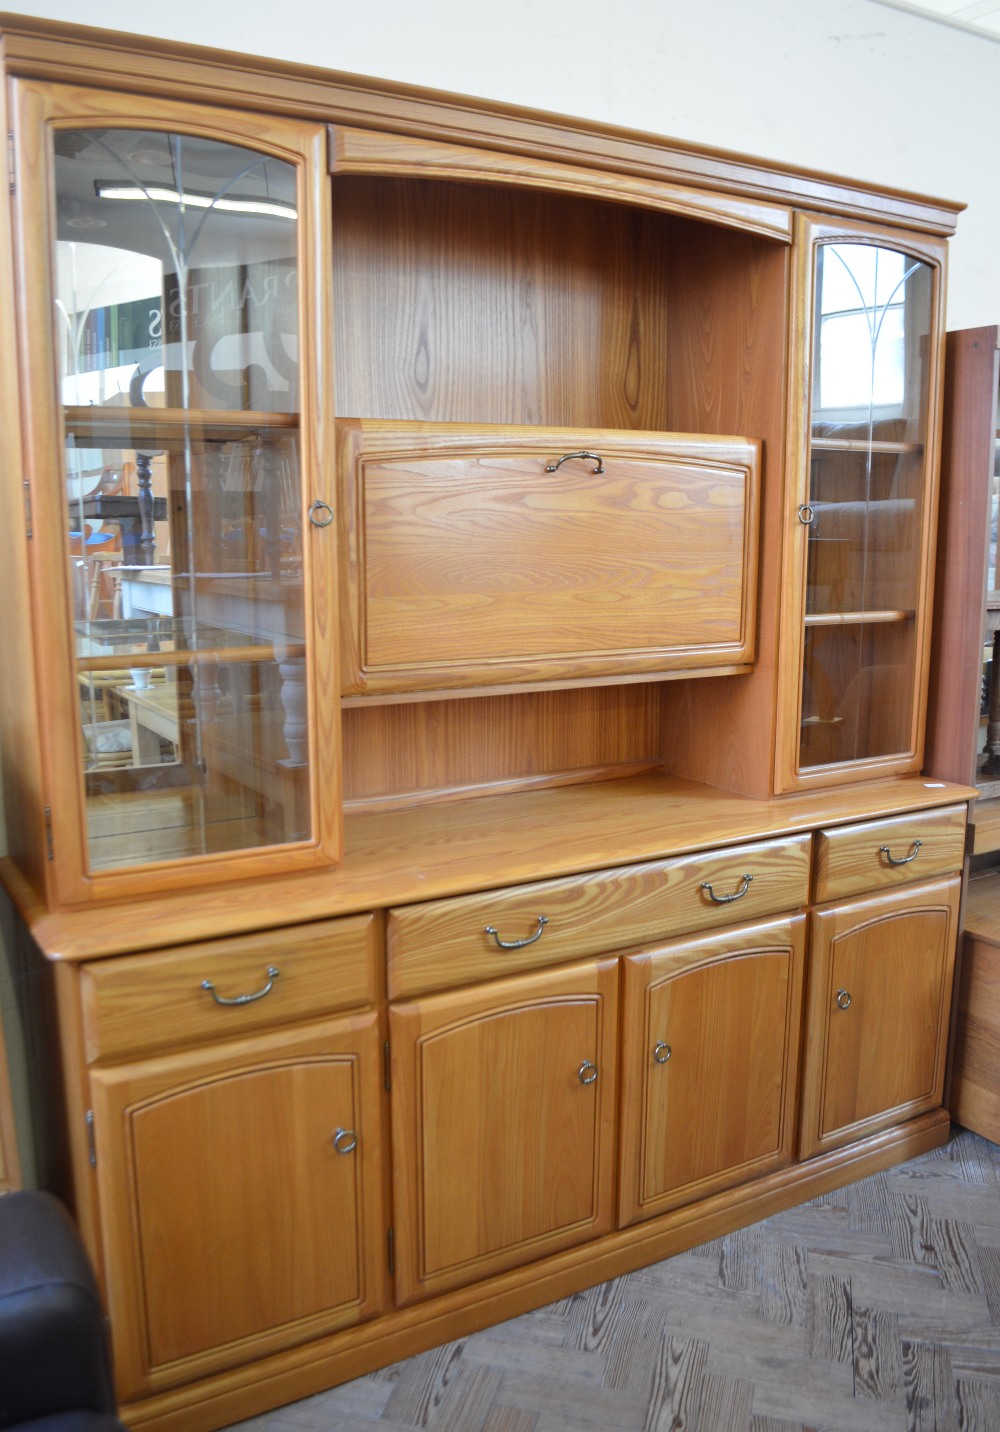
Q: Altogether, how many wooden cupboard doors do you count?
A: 4